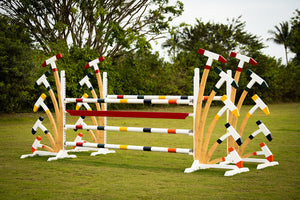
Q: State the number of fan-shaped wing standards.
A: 4